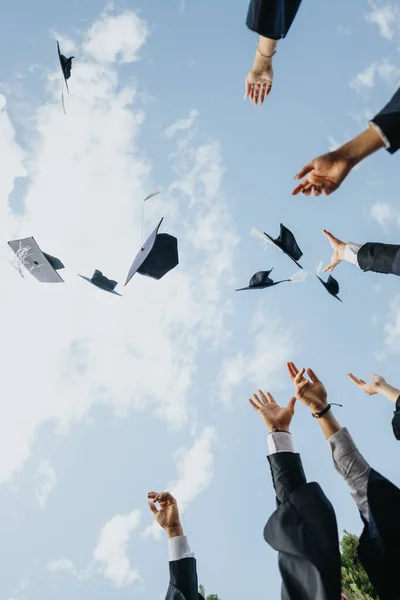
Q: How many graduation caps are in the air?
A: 7